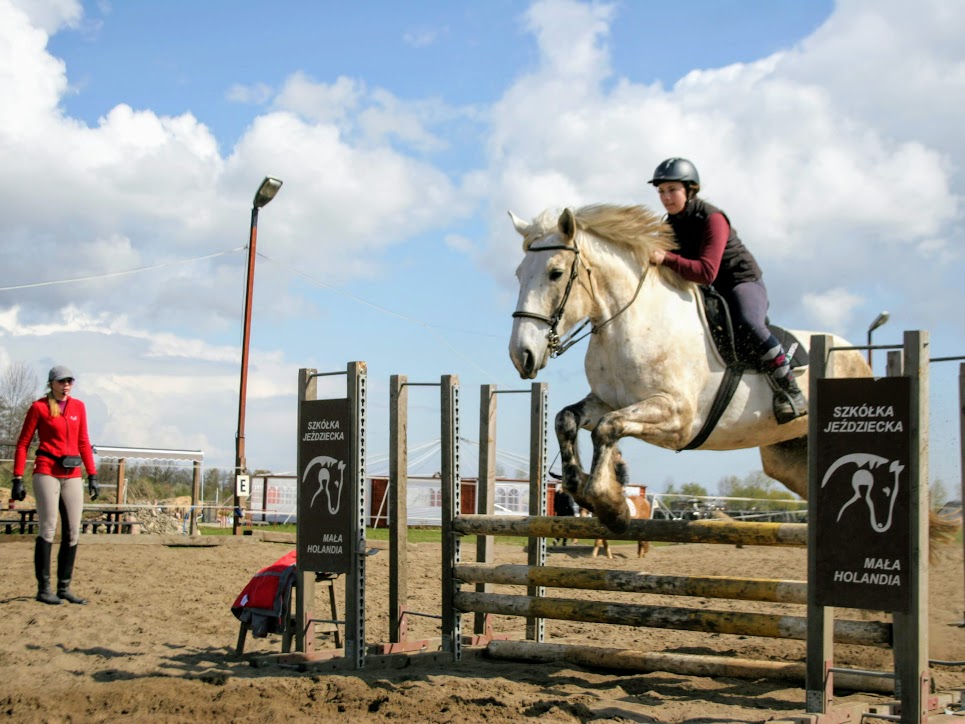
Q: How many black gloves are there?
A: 2